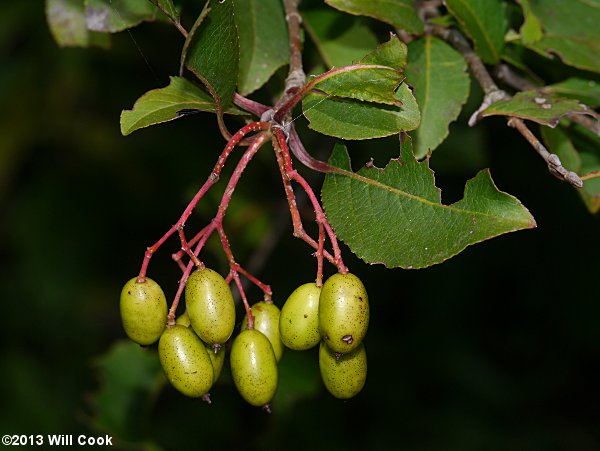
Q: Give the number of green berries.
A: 9